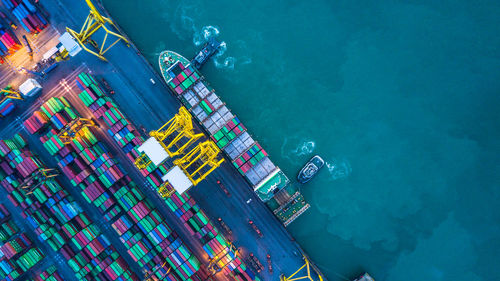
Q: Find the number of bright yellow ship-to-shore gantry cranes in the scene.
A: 4